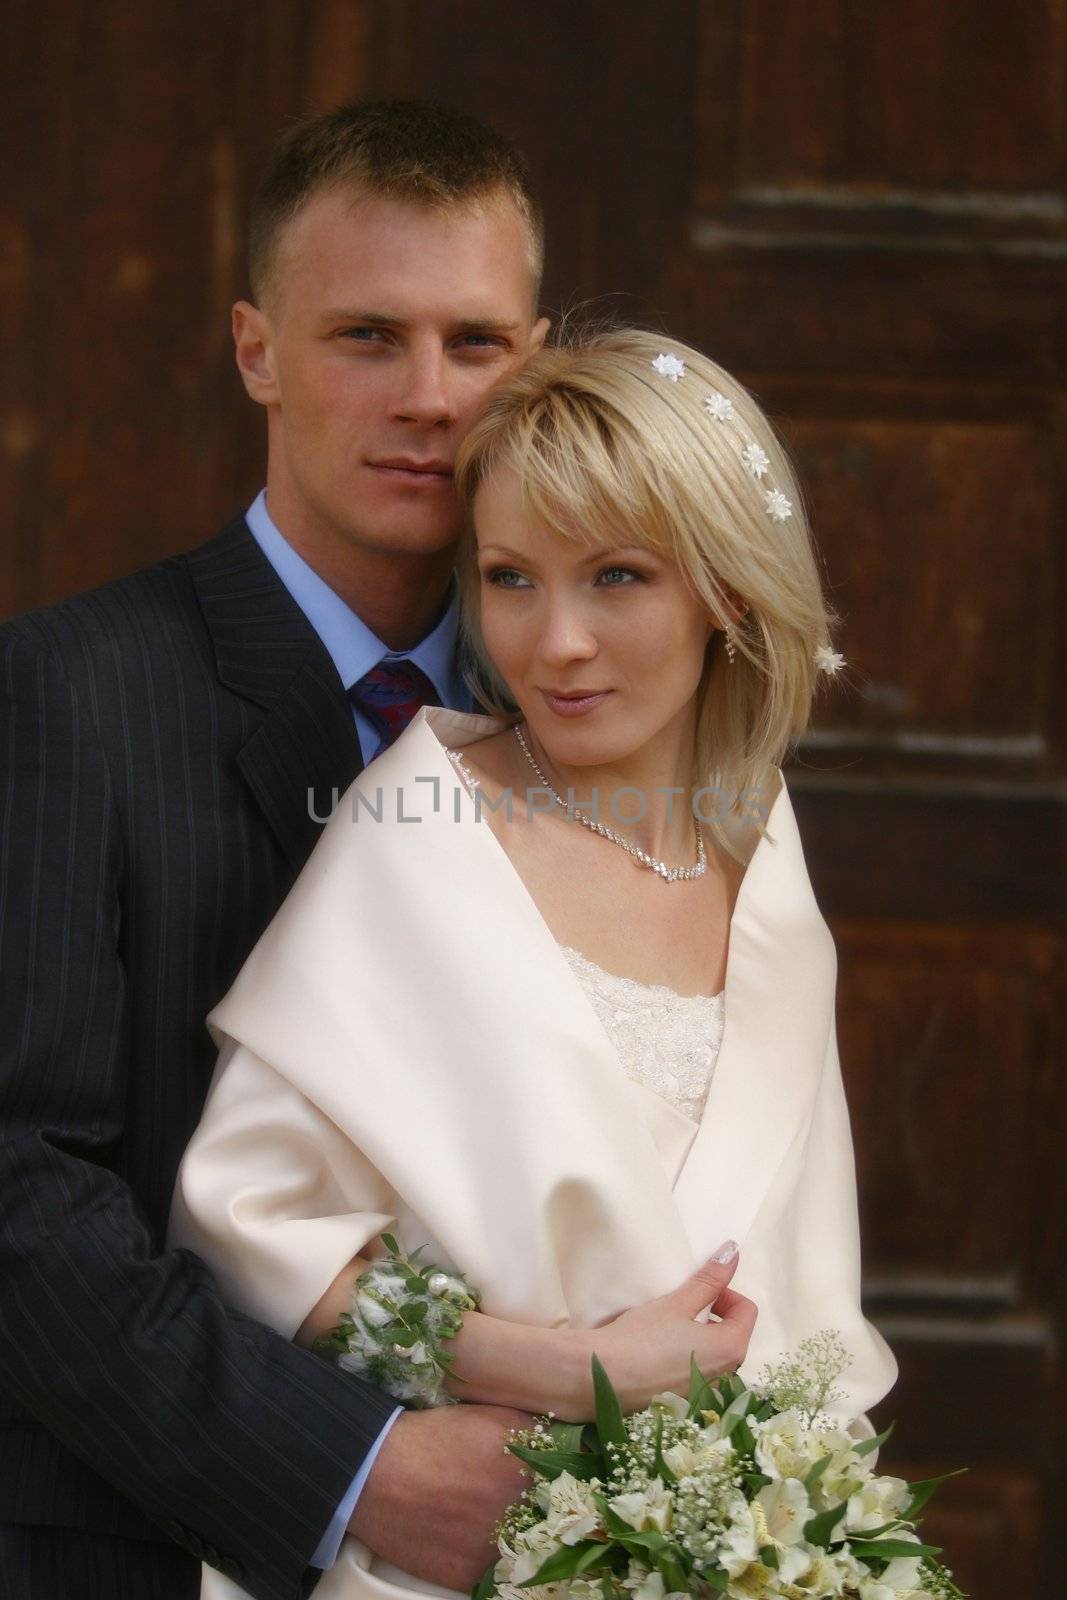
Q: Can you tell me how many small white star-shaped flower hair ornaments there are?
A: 5